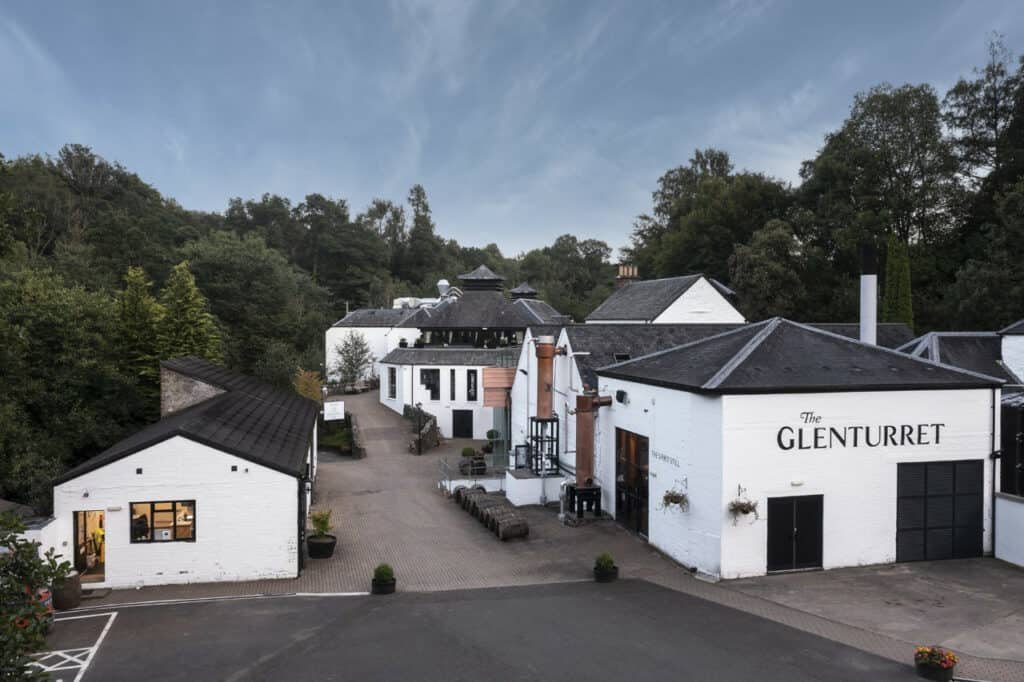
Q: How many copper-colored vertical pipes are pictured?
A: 2